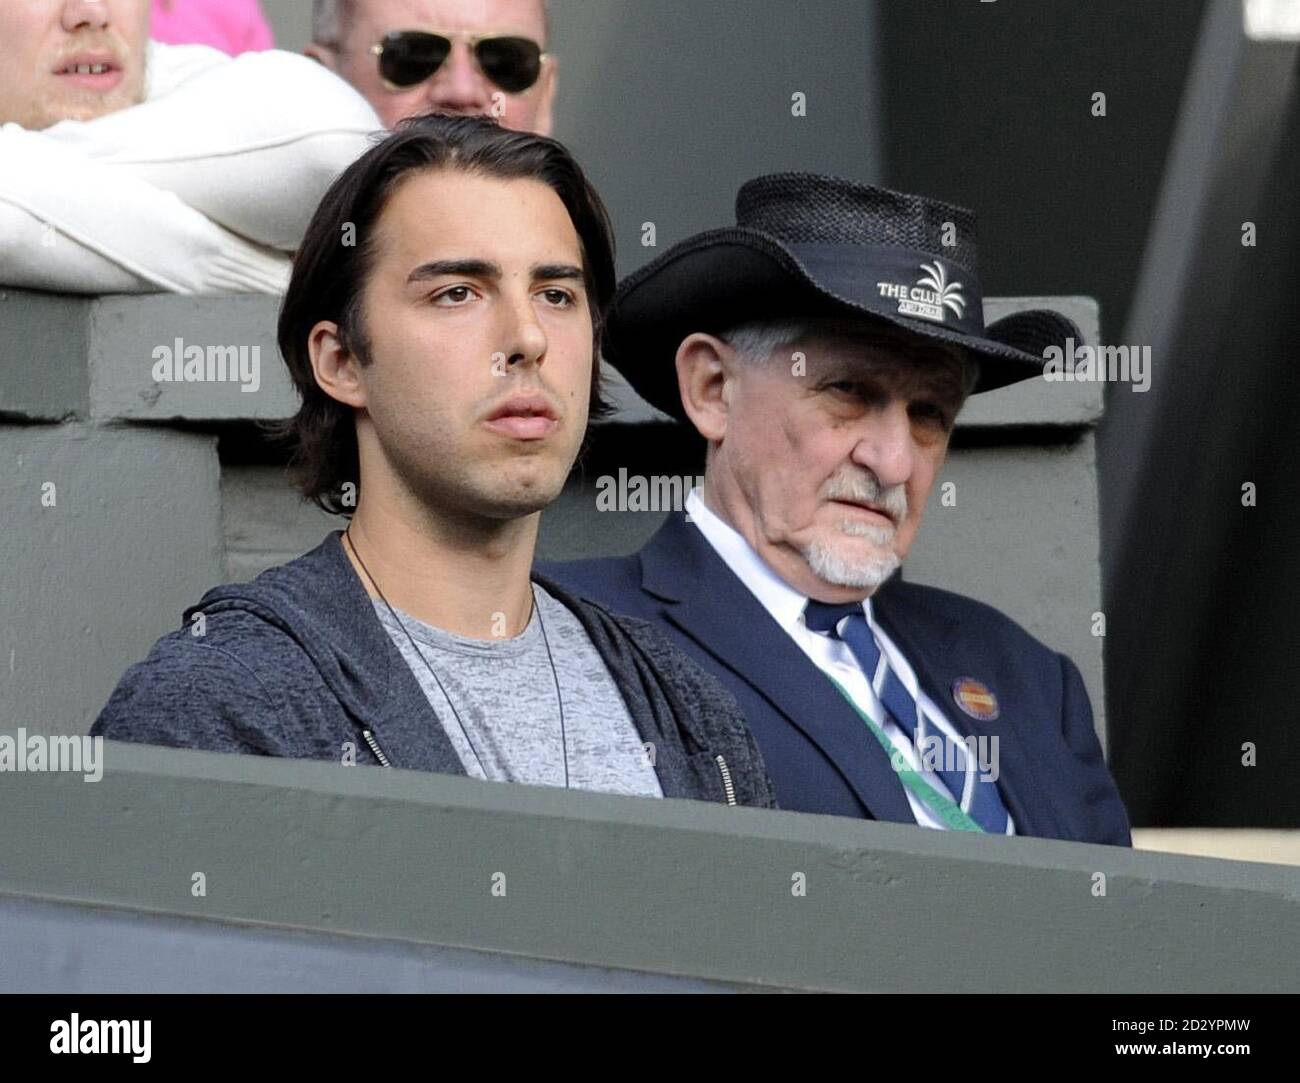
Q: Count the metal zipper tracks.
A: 2